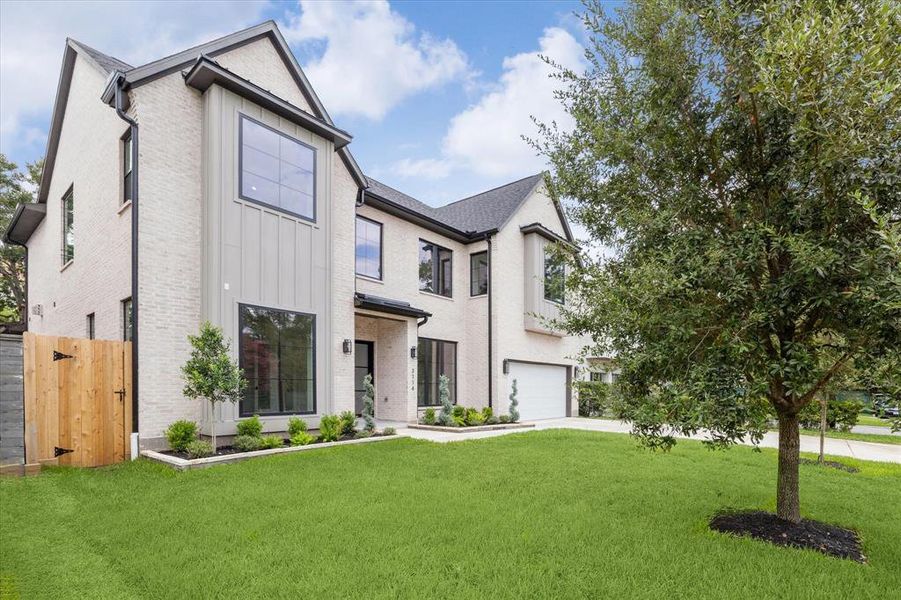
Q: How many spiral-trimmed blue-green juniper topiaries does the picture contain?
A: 3